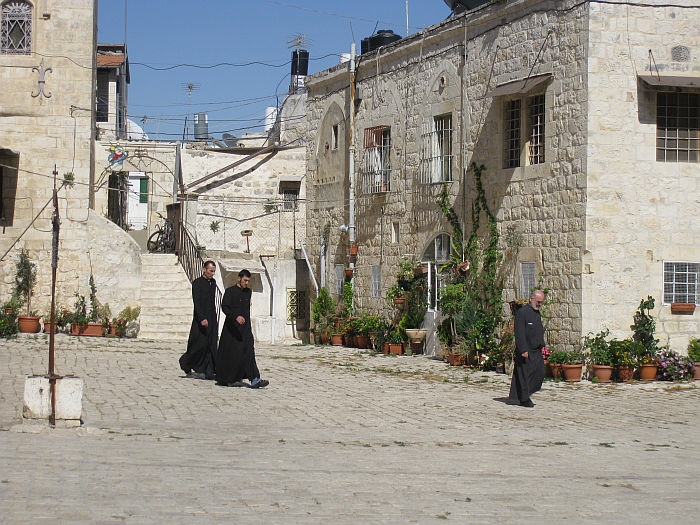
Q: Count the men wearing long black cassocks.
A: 3